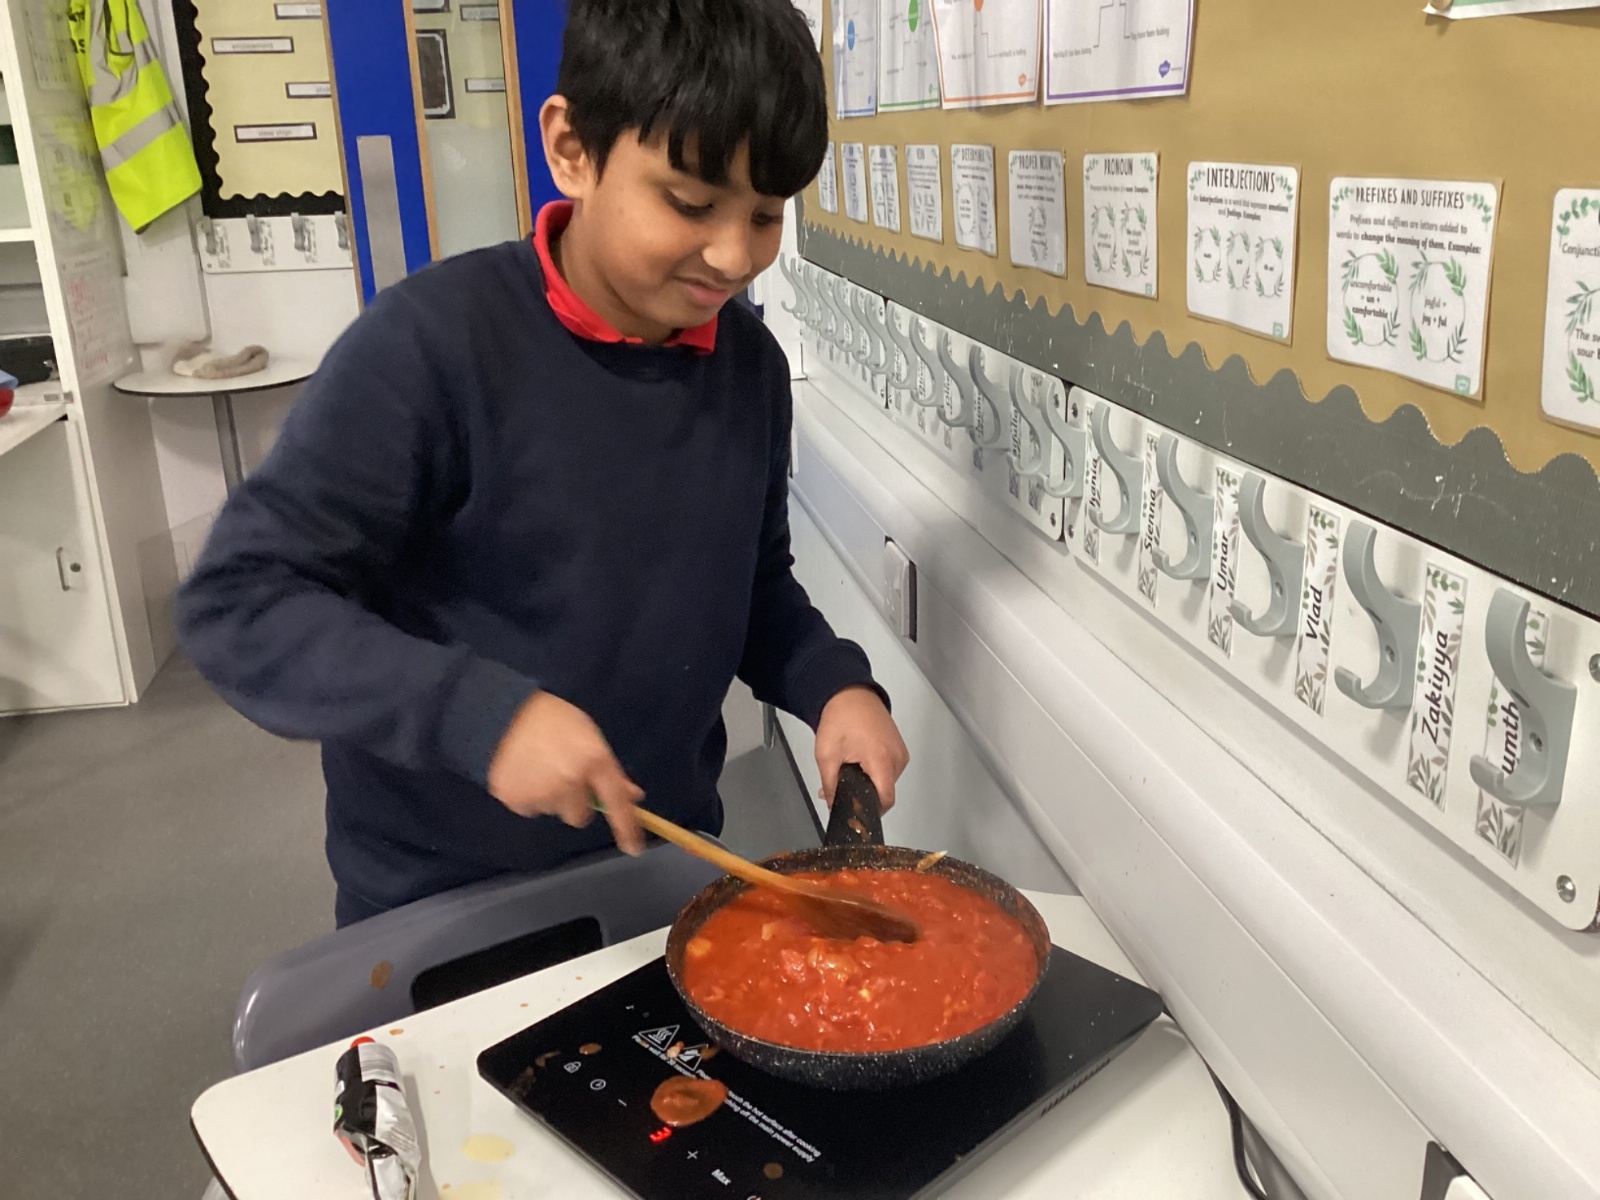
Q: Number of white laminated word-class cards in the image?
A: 10